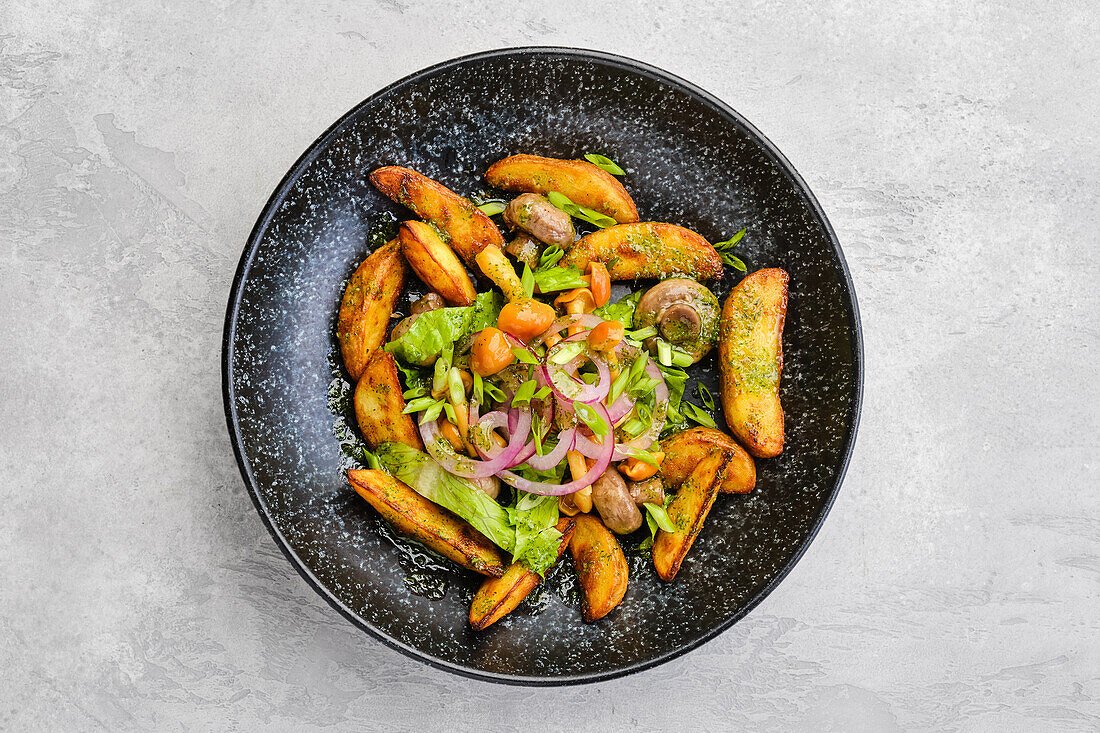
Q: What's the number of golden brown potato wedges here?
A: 12